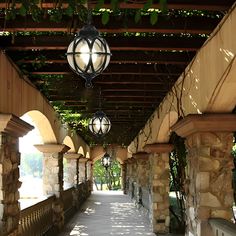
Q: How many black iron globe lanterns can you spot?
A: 3